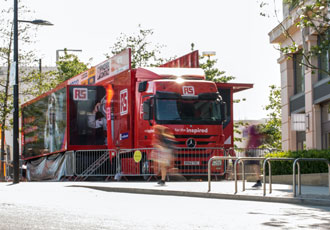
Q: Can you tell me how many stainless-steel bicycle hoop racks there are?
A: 4